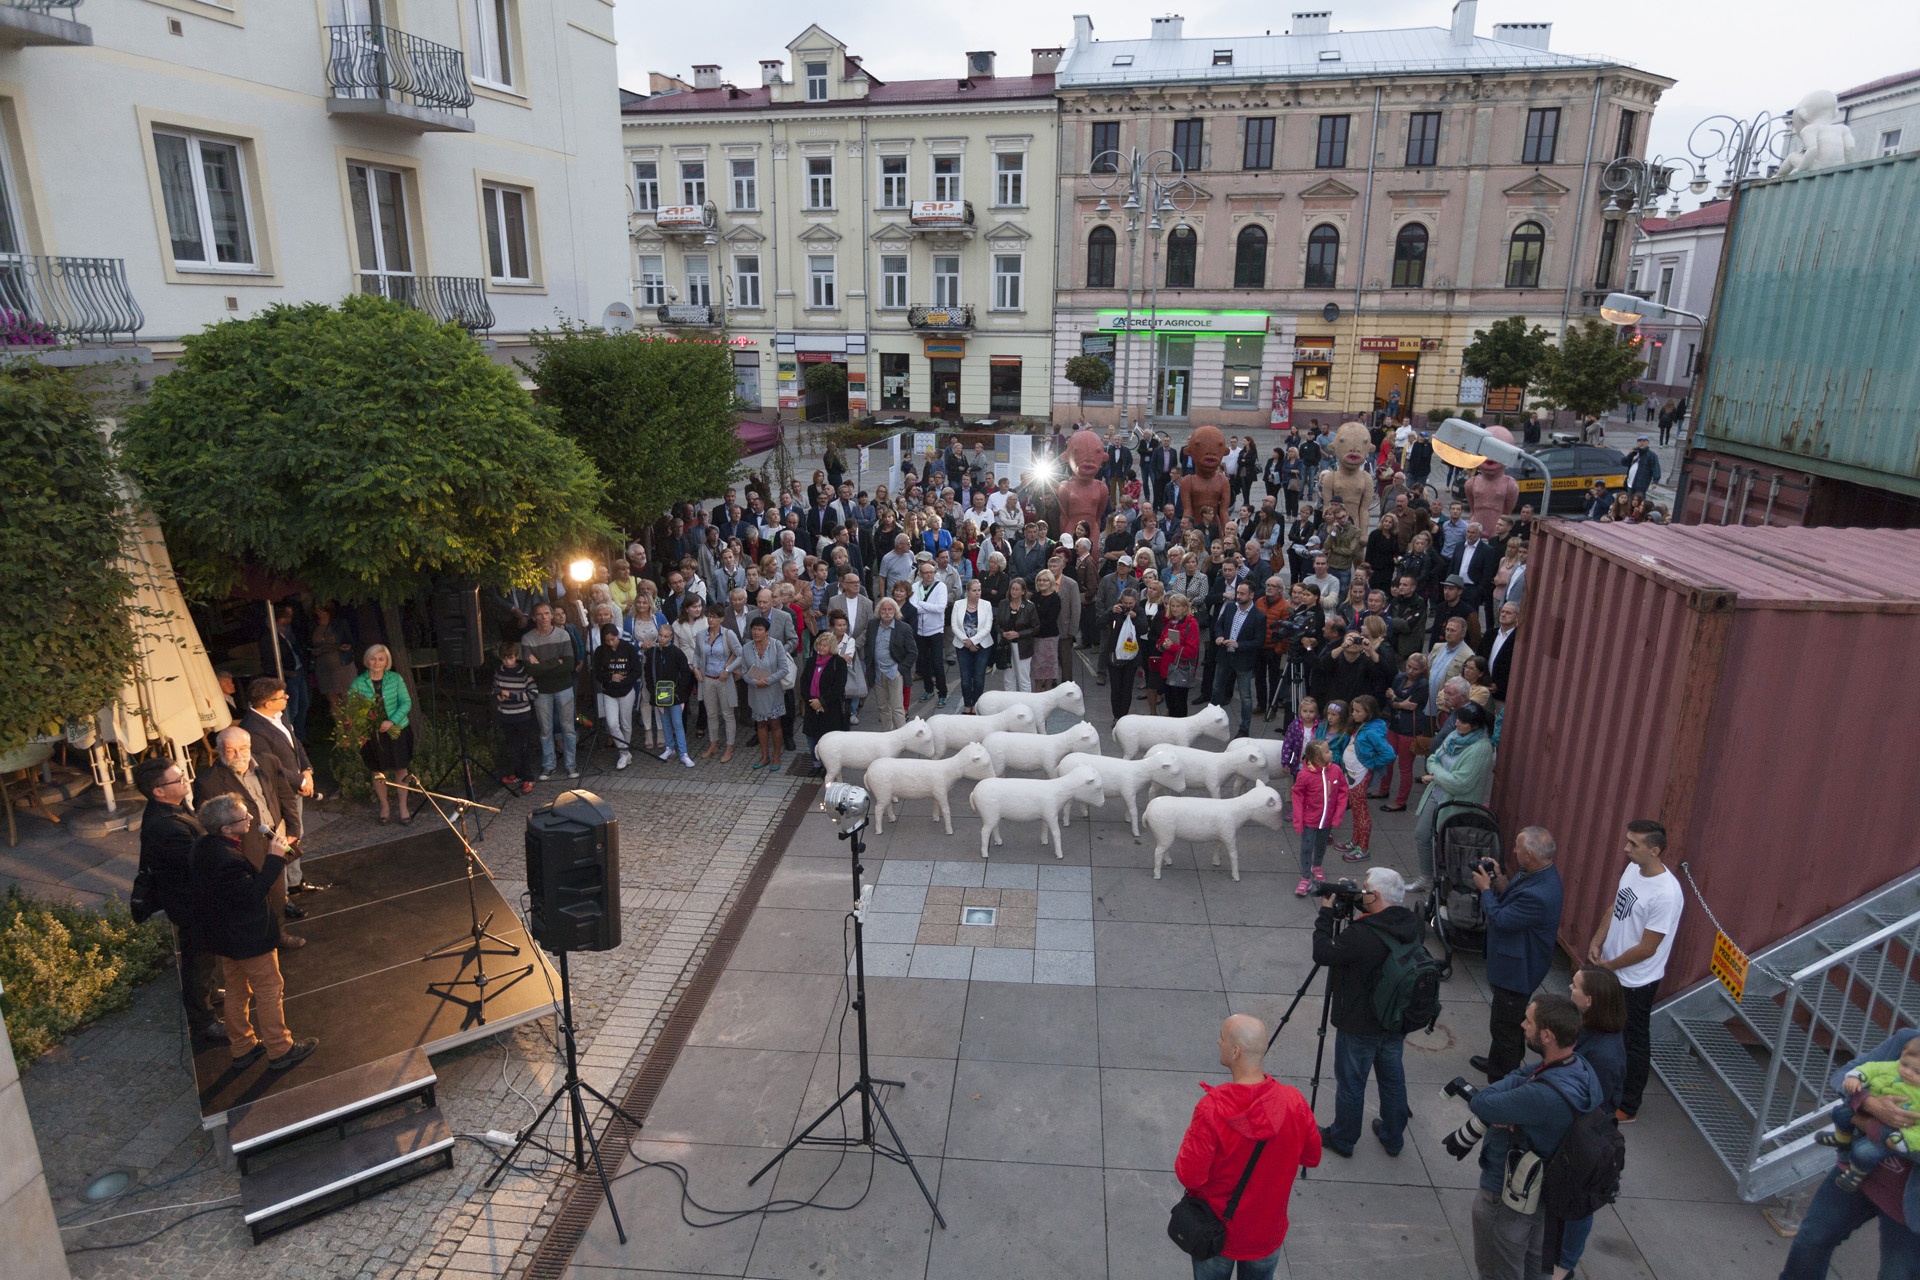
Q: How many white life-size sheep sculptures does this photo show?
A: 11